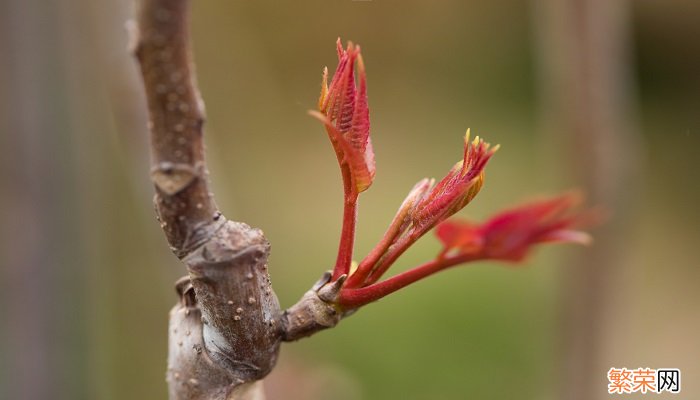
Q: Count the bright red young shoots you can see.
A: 3